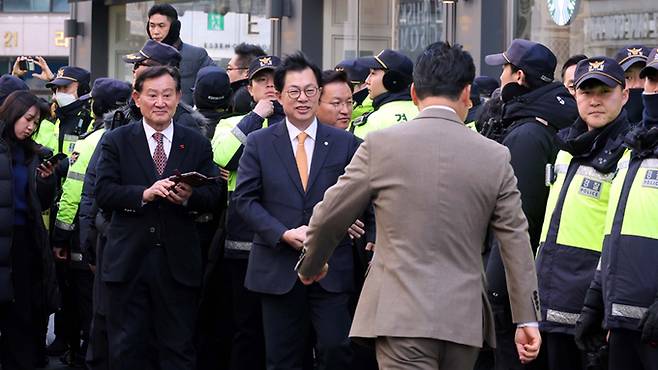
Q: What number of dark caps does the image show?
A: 13